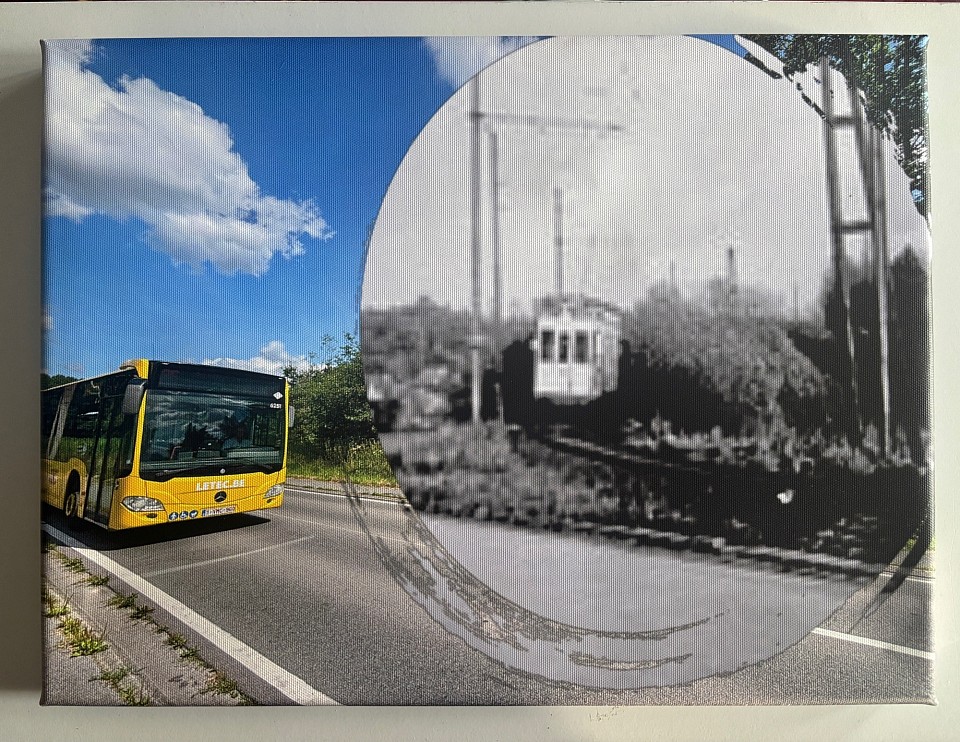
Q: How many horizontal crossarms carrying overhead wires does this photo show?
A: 1